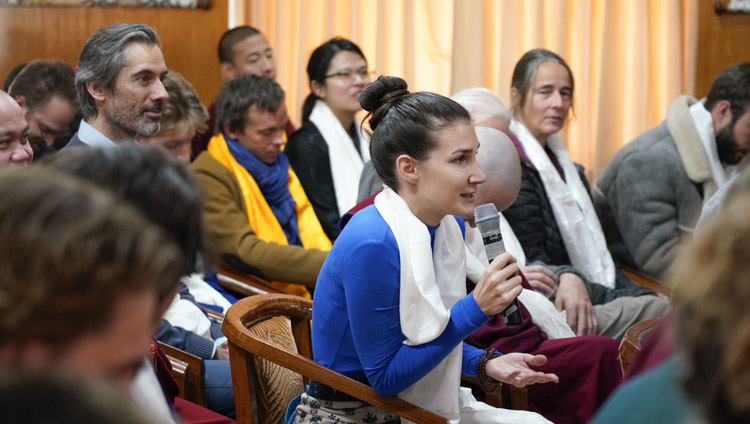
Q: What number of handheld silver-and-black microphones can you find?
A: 1